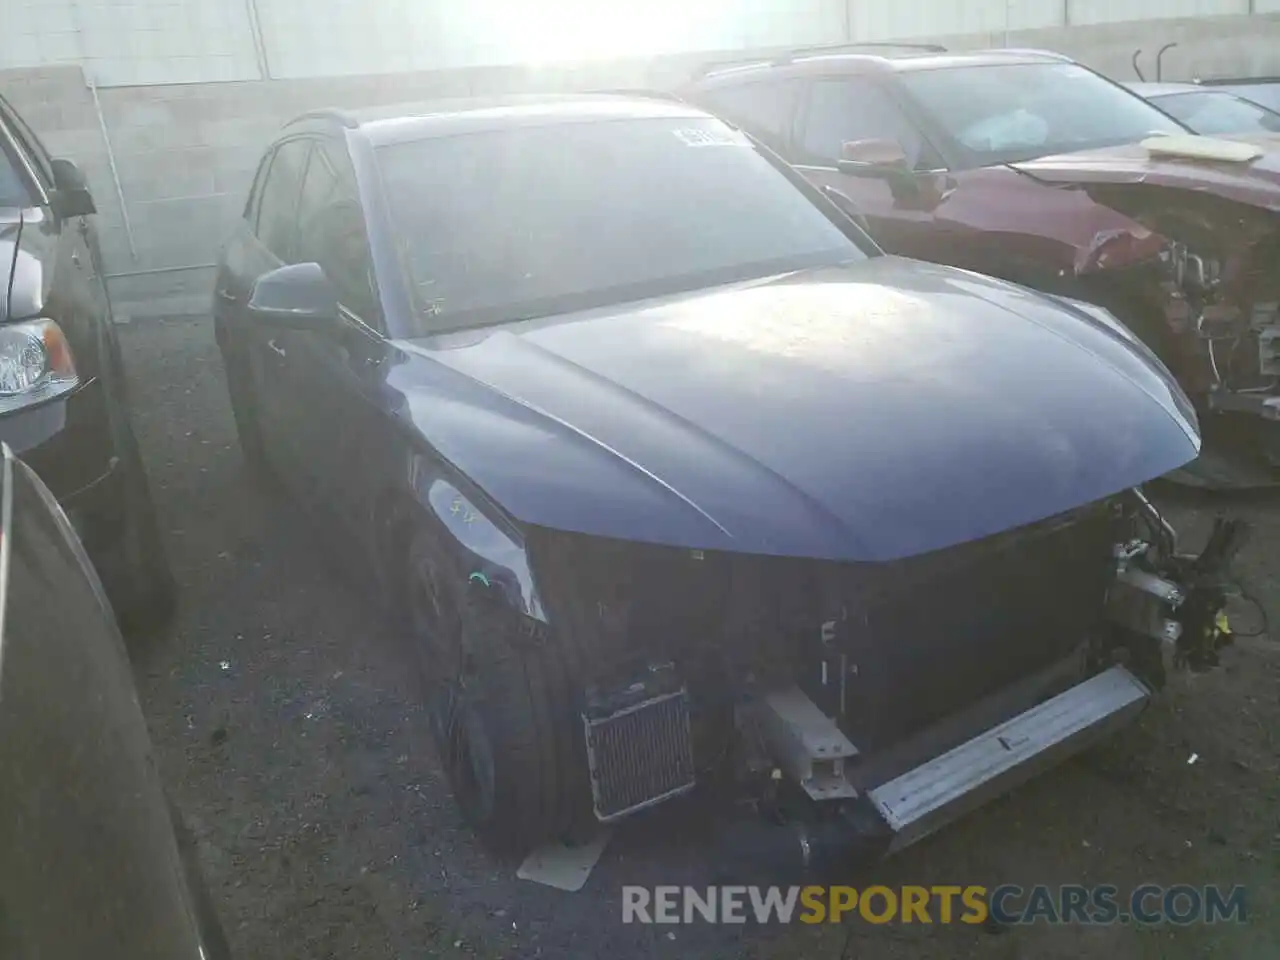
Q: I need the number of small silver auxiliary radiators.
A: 1